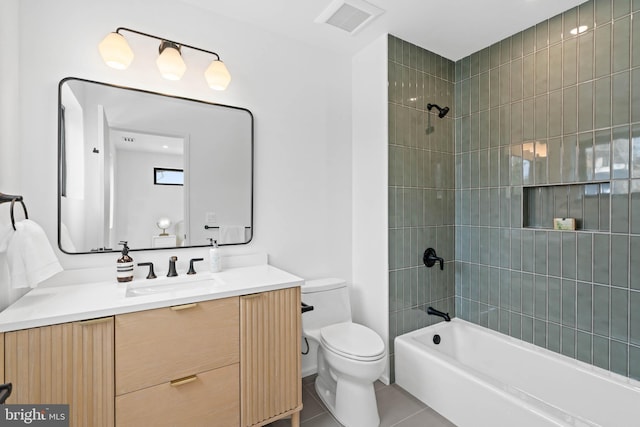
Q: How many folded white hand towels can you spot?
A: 1